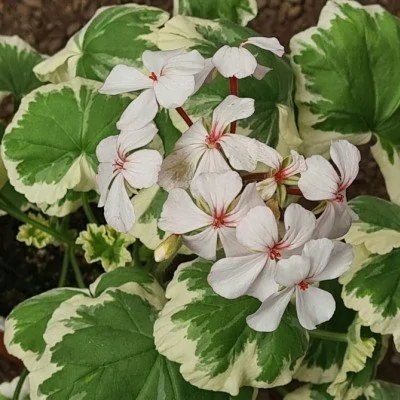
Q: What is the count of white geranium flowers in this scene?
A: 9